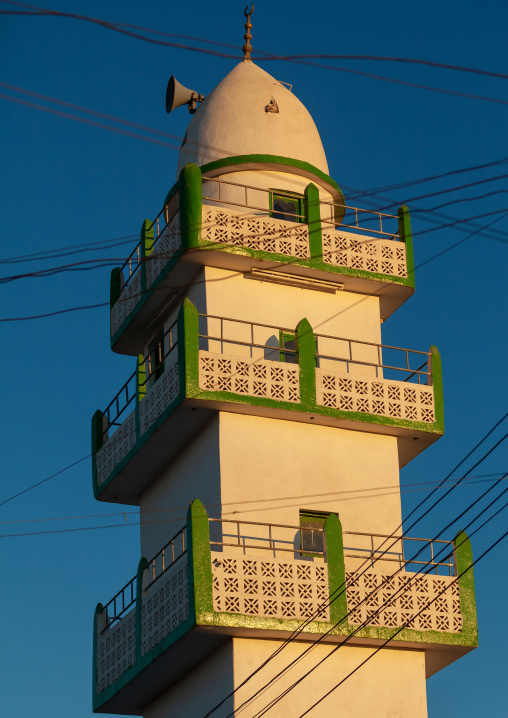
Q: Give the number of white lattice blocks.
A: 12